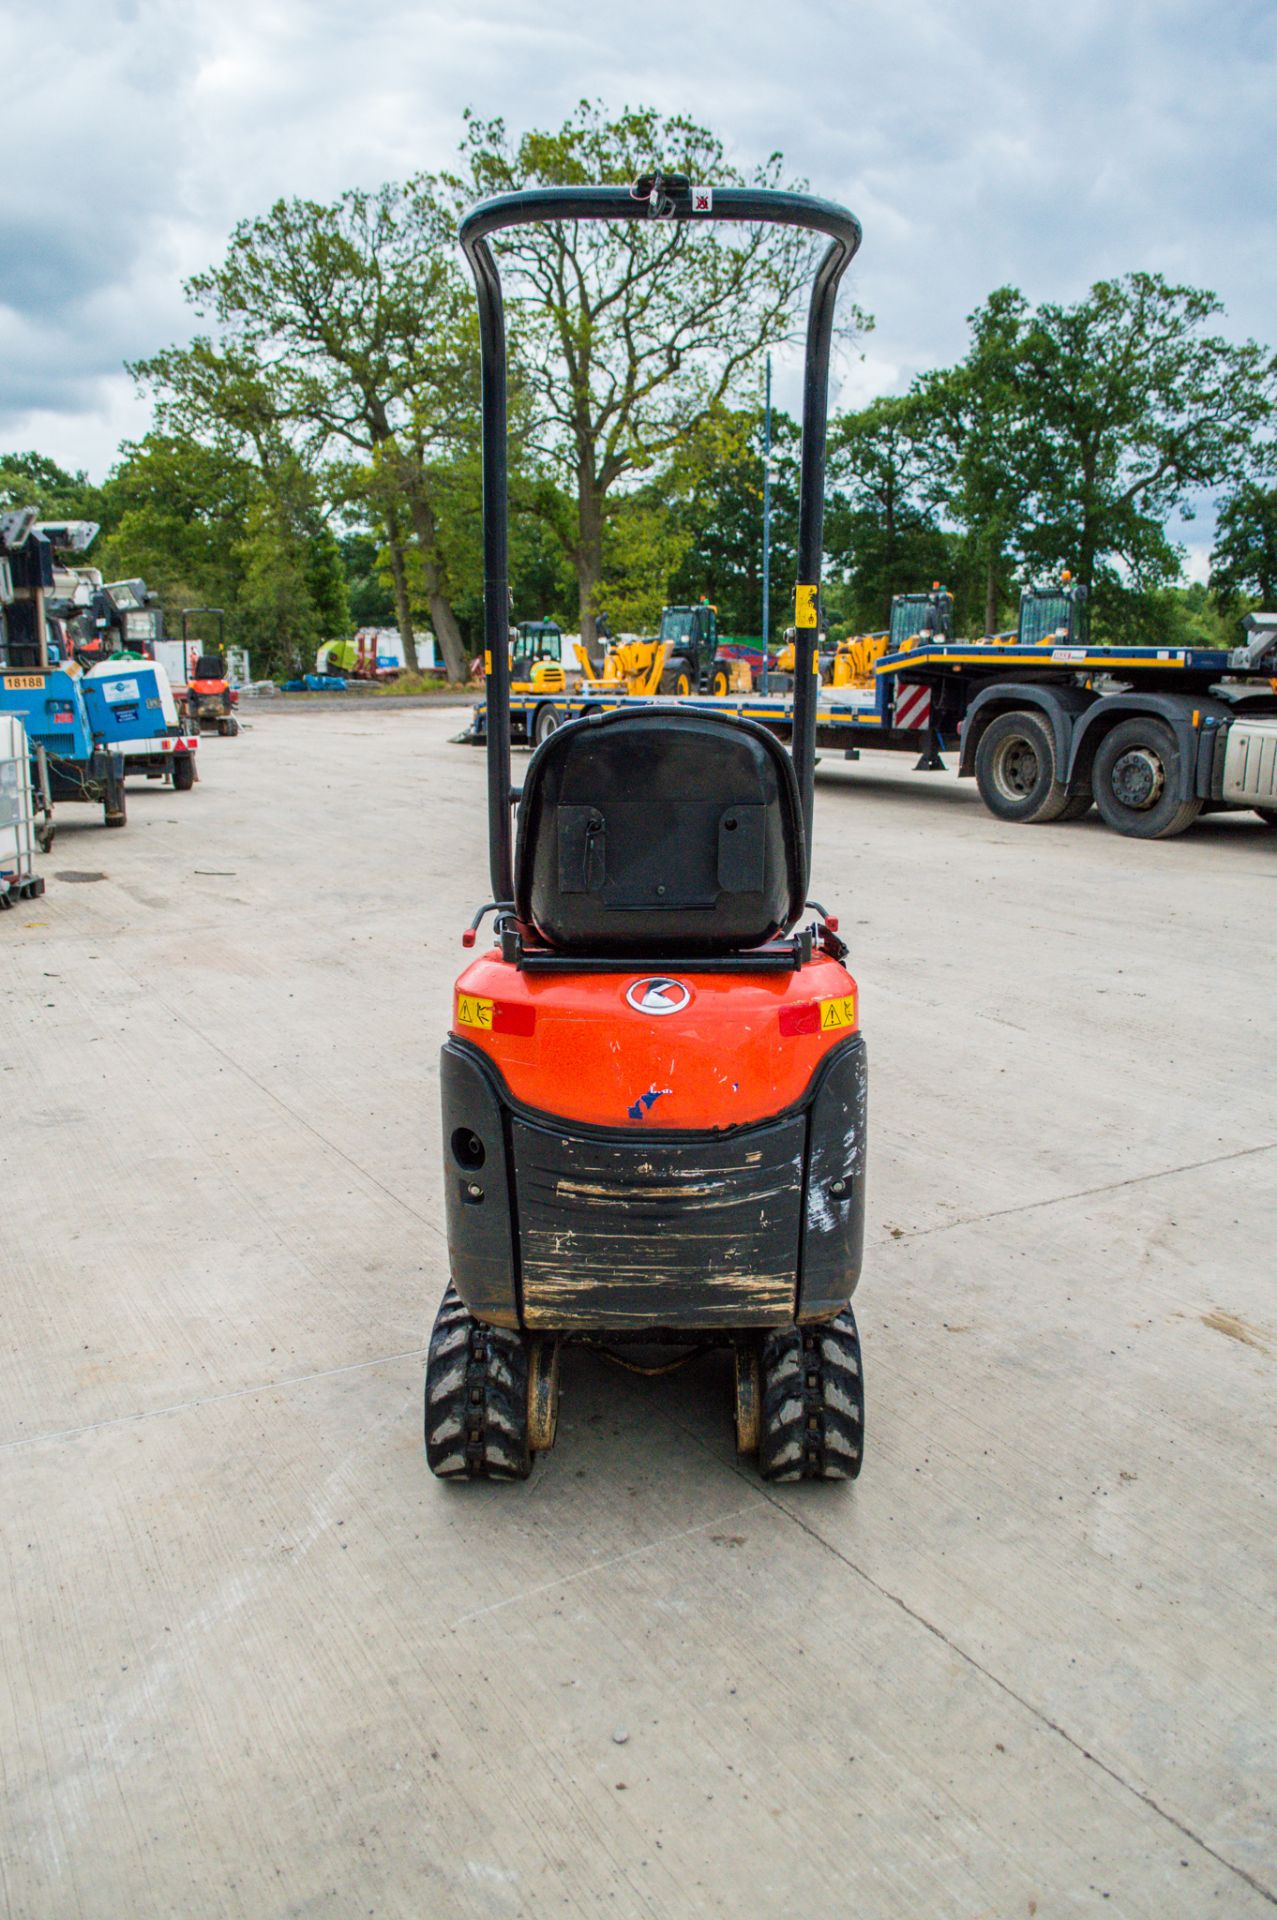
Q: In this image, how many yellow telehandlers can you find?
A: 3